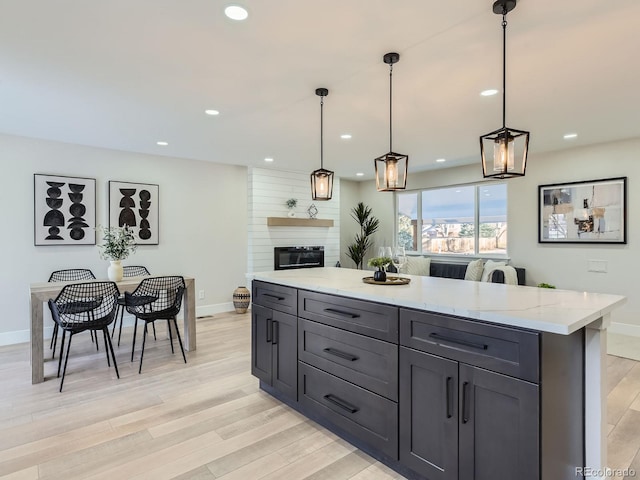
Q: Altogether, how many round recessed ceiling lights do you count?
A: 9